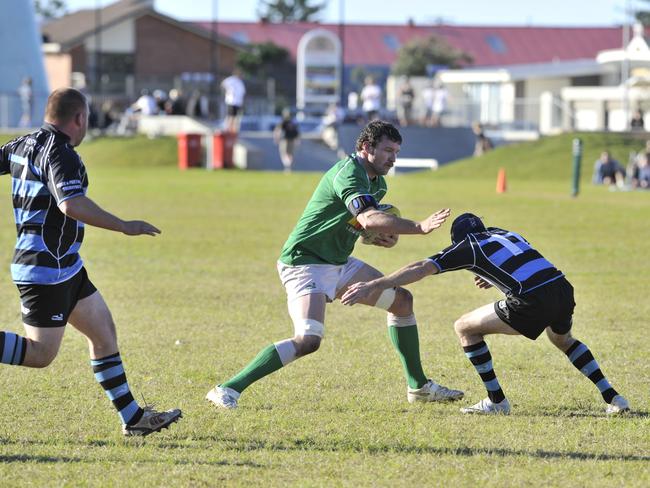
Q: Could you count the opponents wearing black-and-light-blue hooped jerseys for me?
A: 2